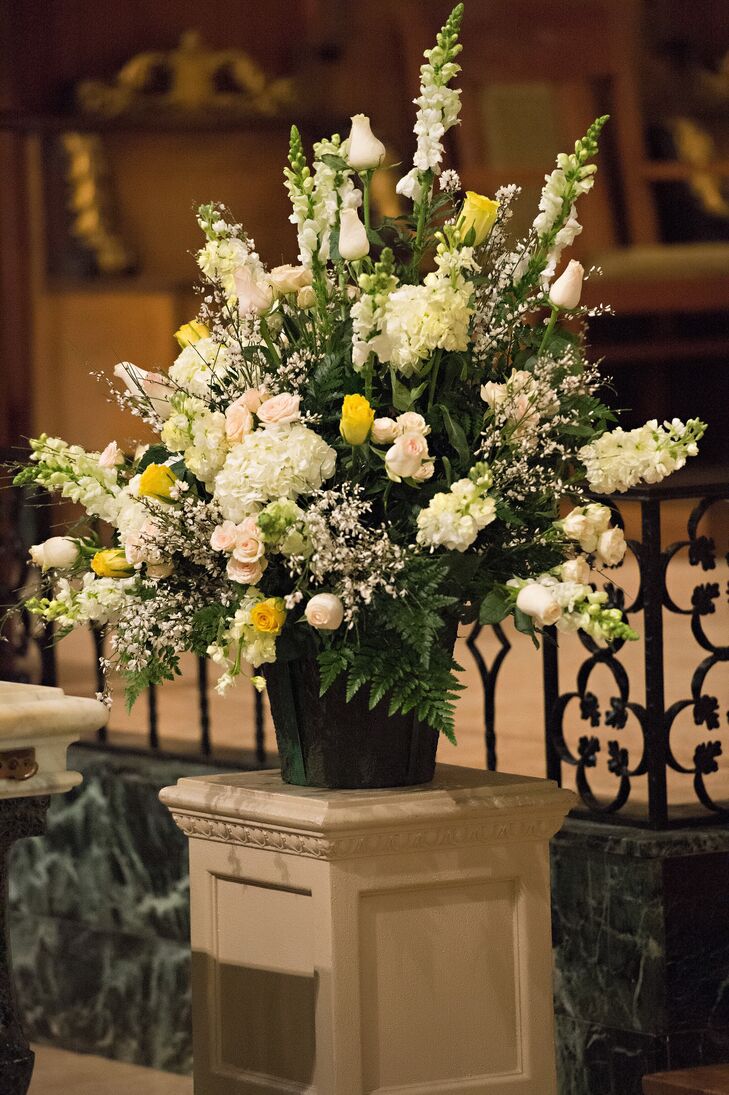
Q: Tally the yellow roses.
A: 6